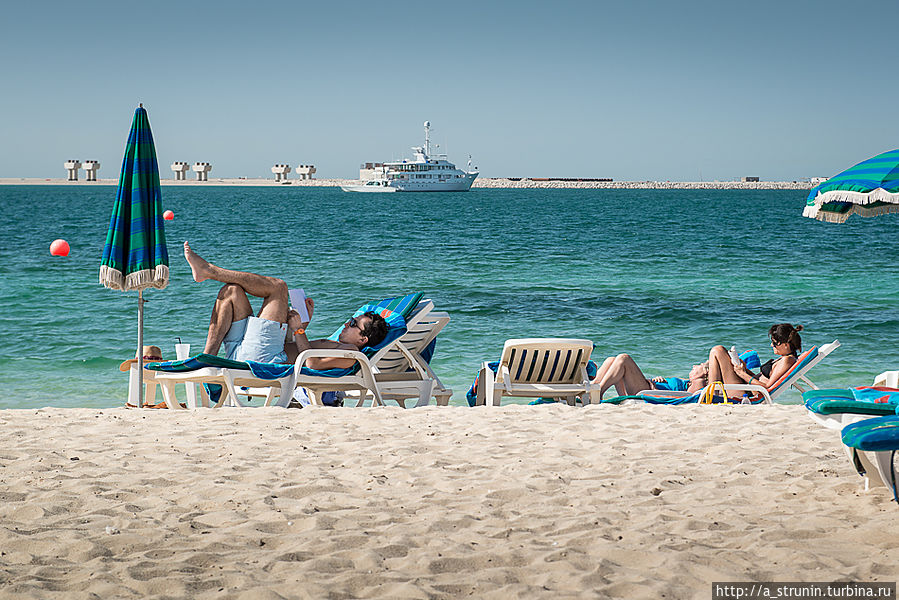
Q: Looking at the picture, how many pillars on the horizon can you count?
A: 6